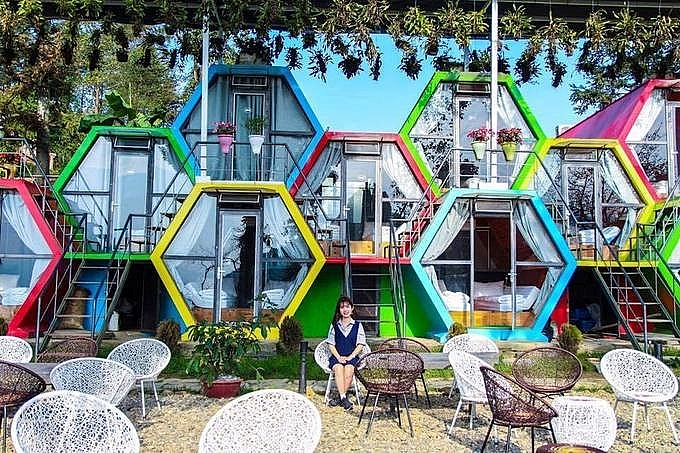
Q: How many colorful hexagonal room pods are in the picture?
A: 10